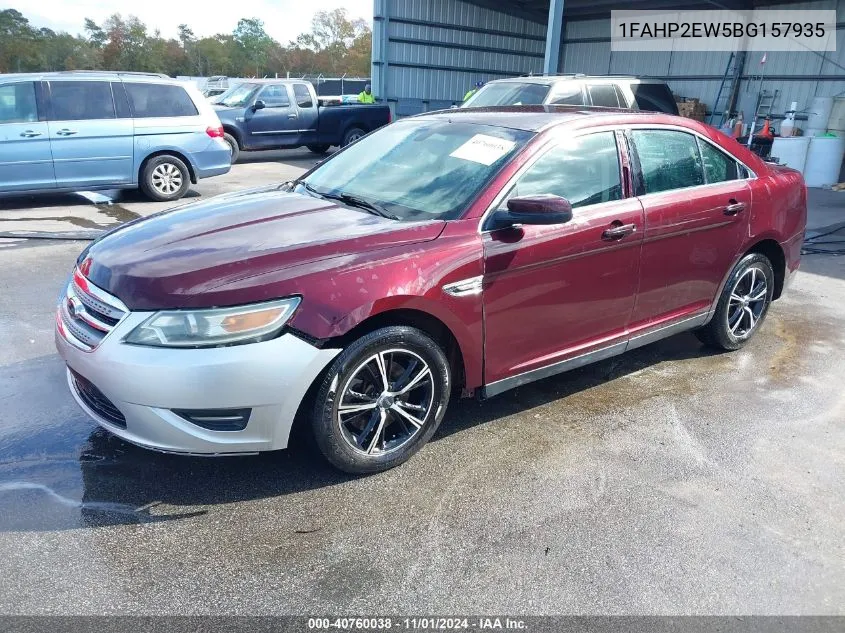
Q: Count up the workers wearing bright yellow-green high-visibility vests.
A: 2